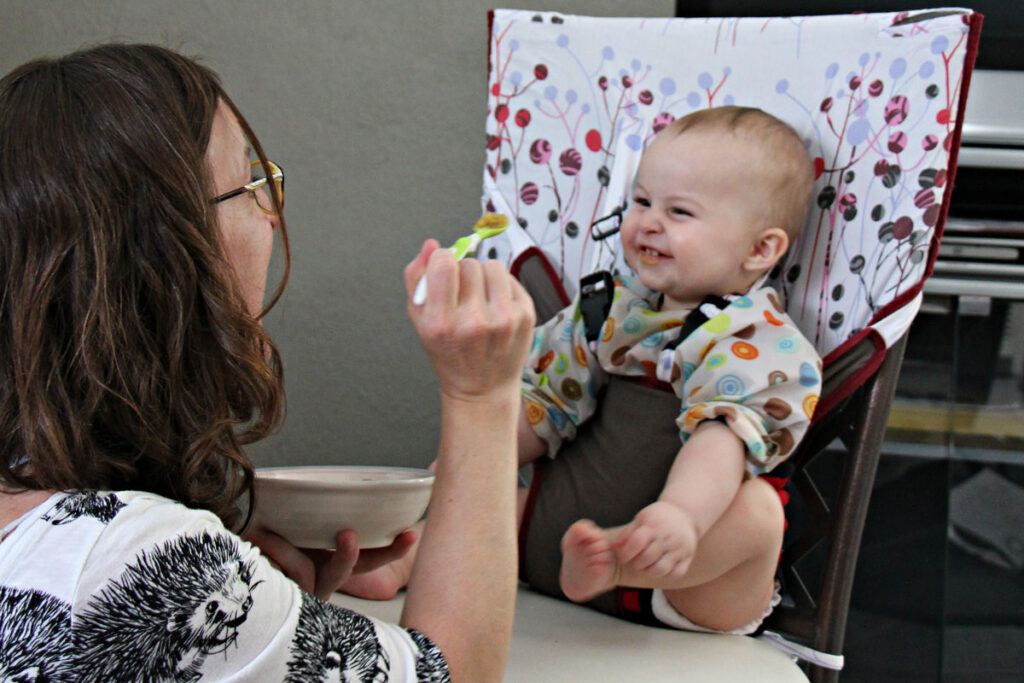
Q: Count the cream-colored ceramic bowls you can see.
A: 1